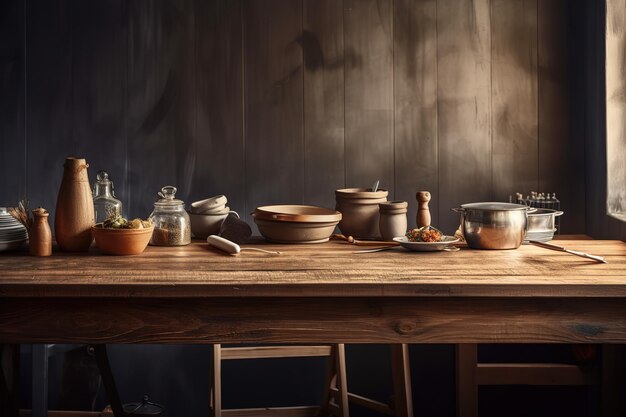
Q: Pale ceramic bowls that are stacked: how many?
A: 3